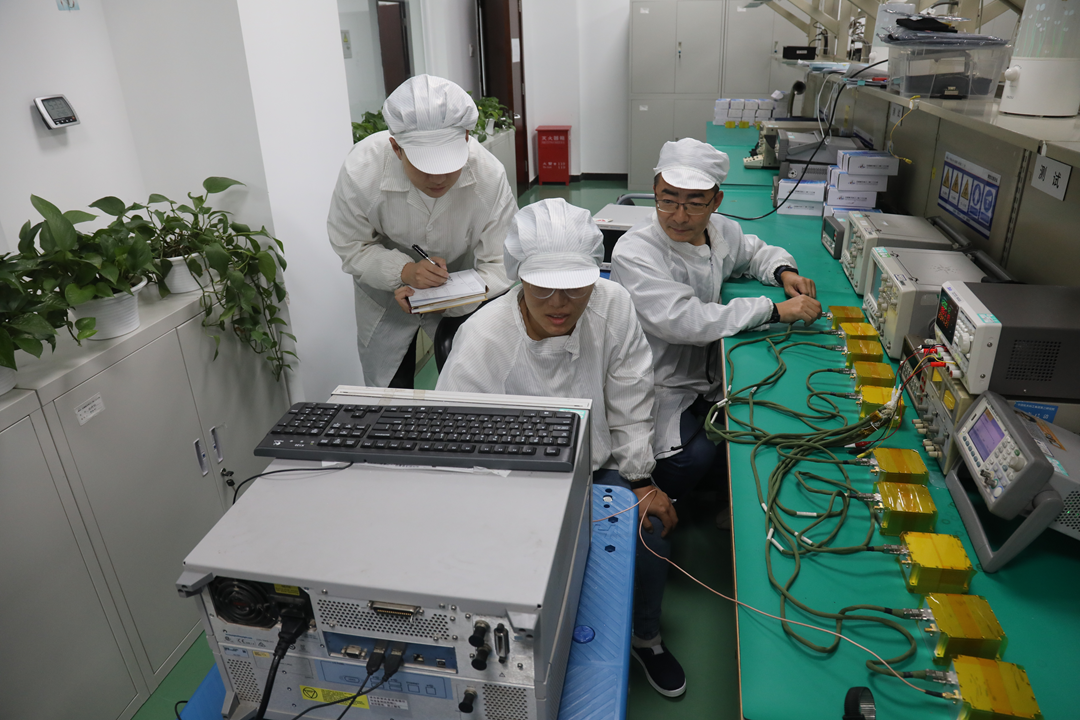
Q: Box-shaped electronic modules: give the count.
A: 10